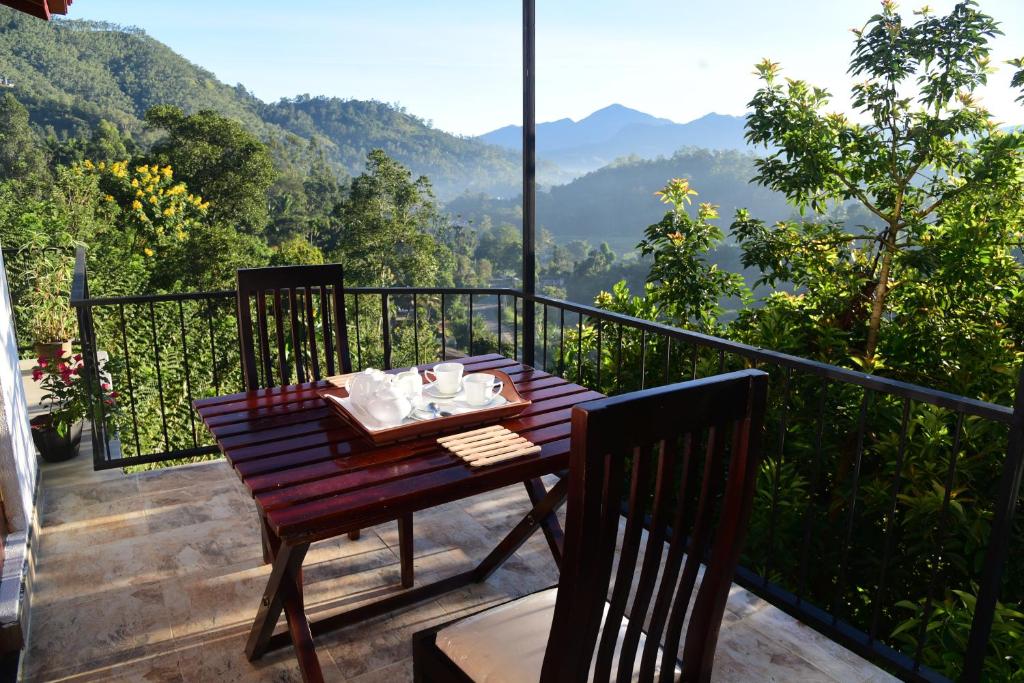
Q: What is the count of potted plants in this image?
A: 2